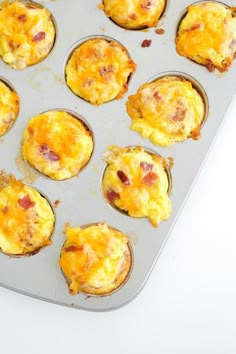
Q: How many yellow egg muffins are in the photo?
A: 10